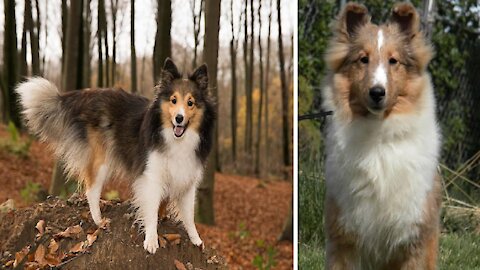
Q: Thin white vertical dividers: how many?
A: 1